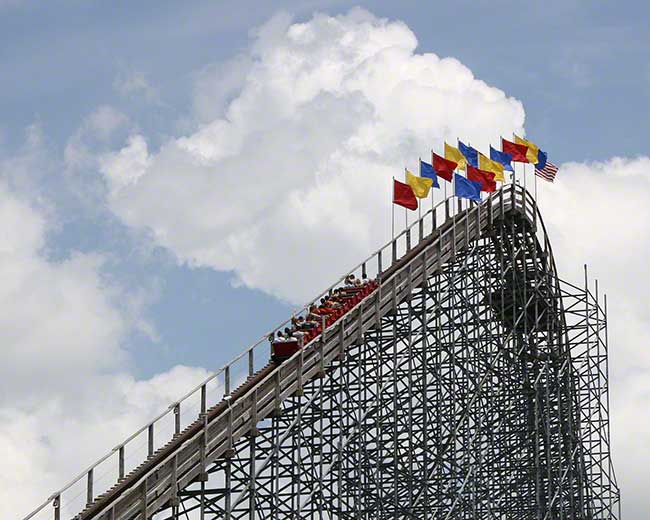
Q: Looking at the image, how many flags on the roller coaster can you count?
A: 14